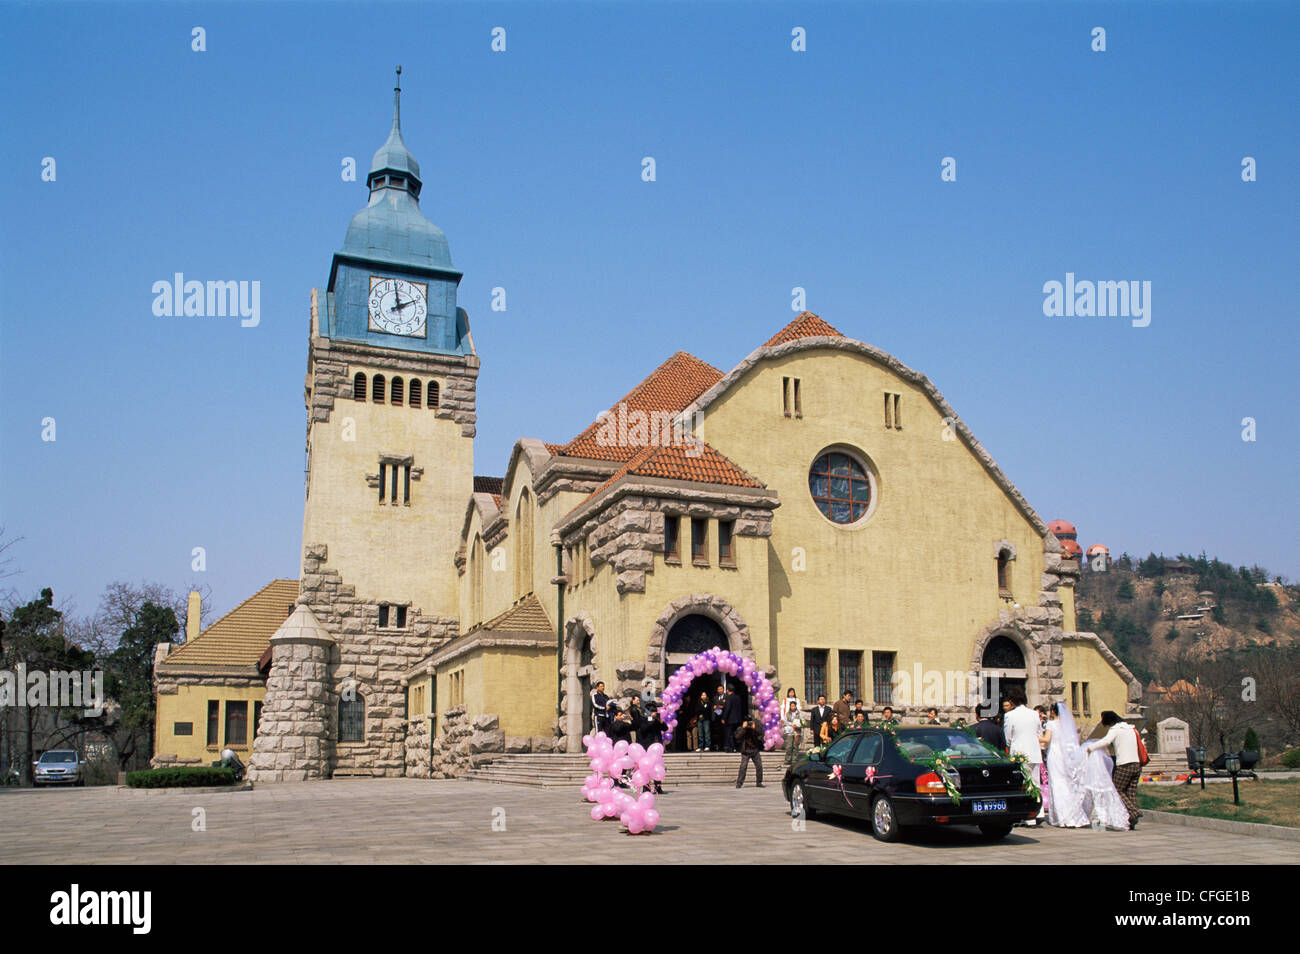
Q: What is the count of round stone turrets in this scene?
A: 1